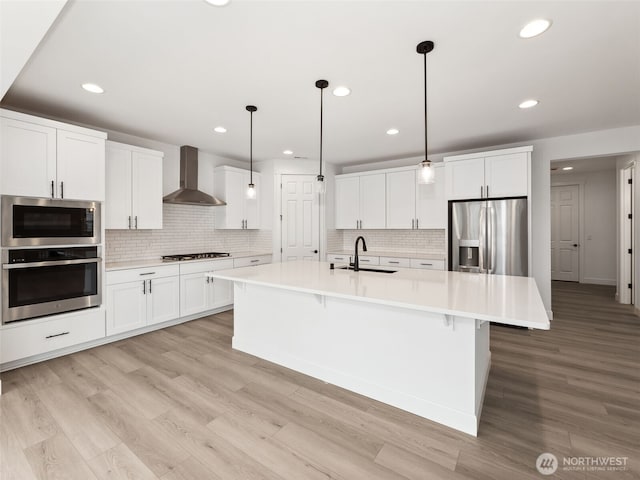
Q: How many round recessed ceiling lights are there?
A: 9